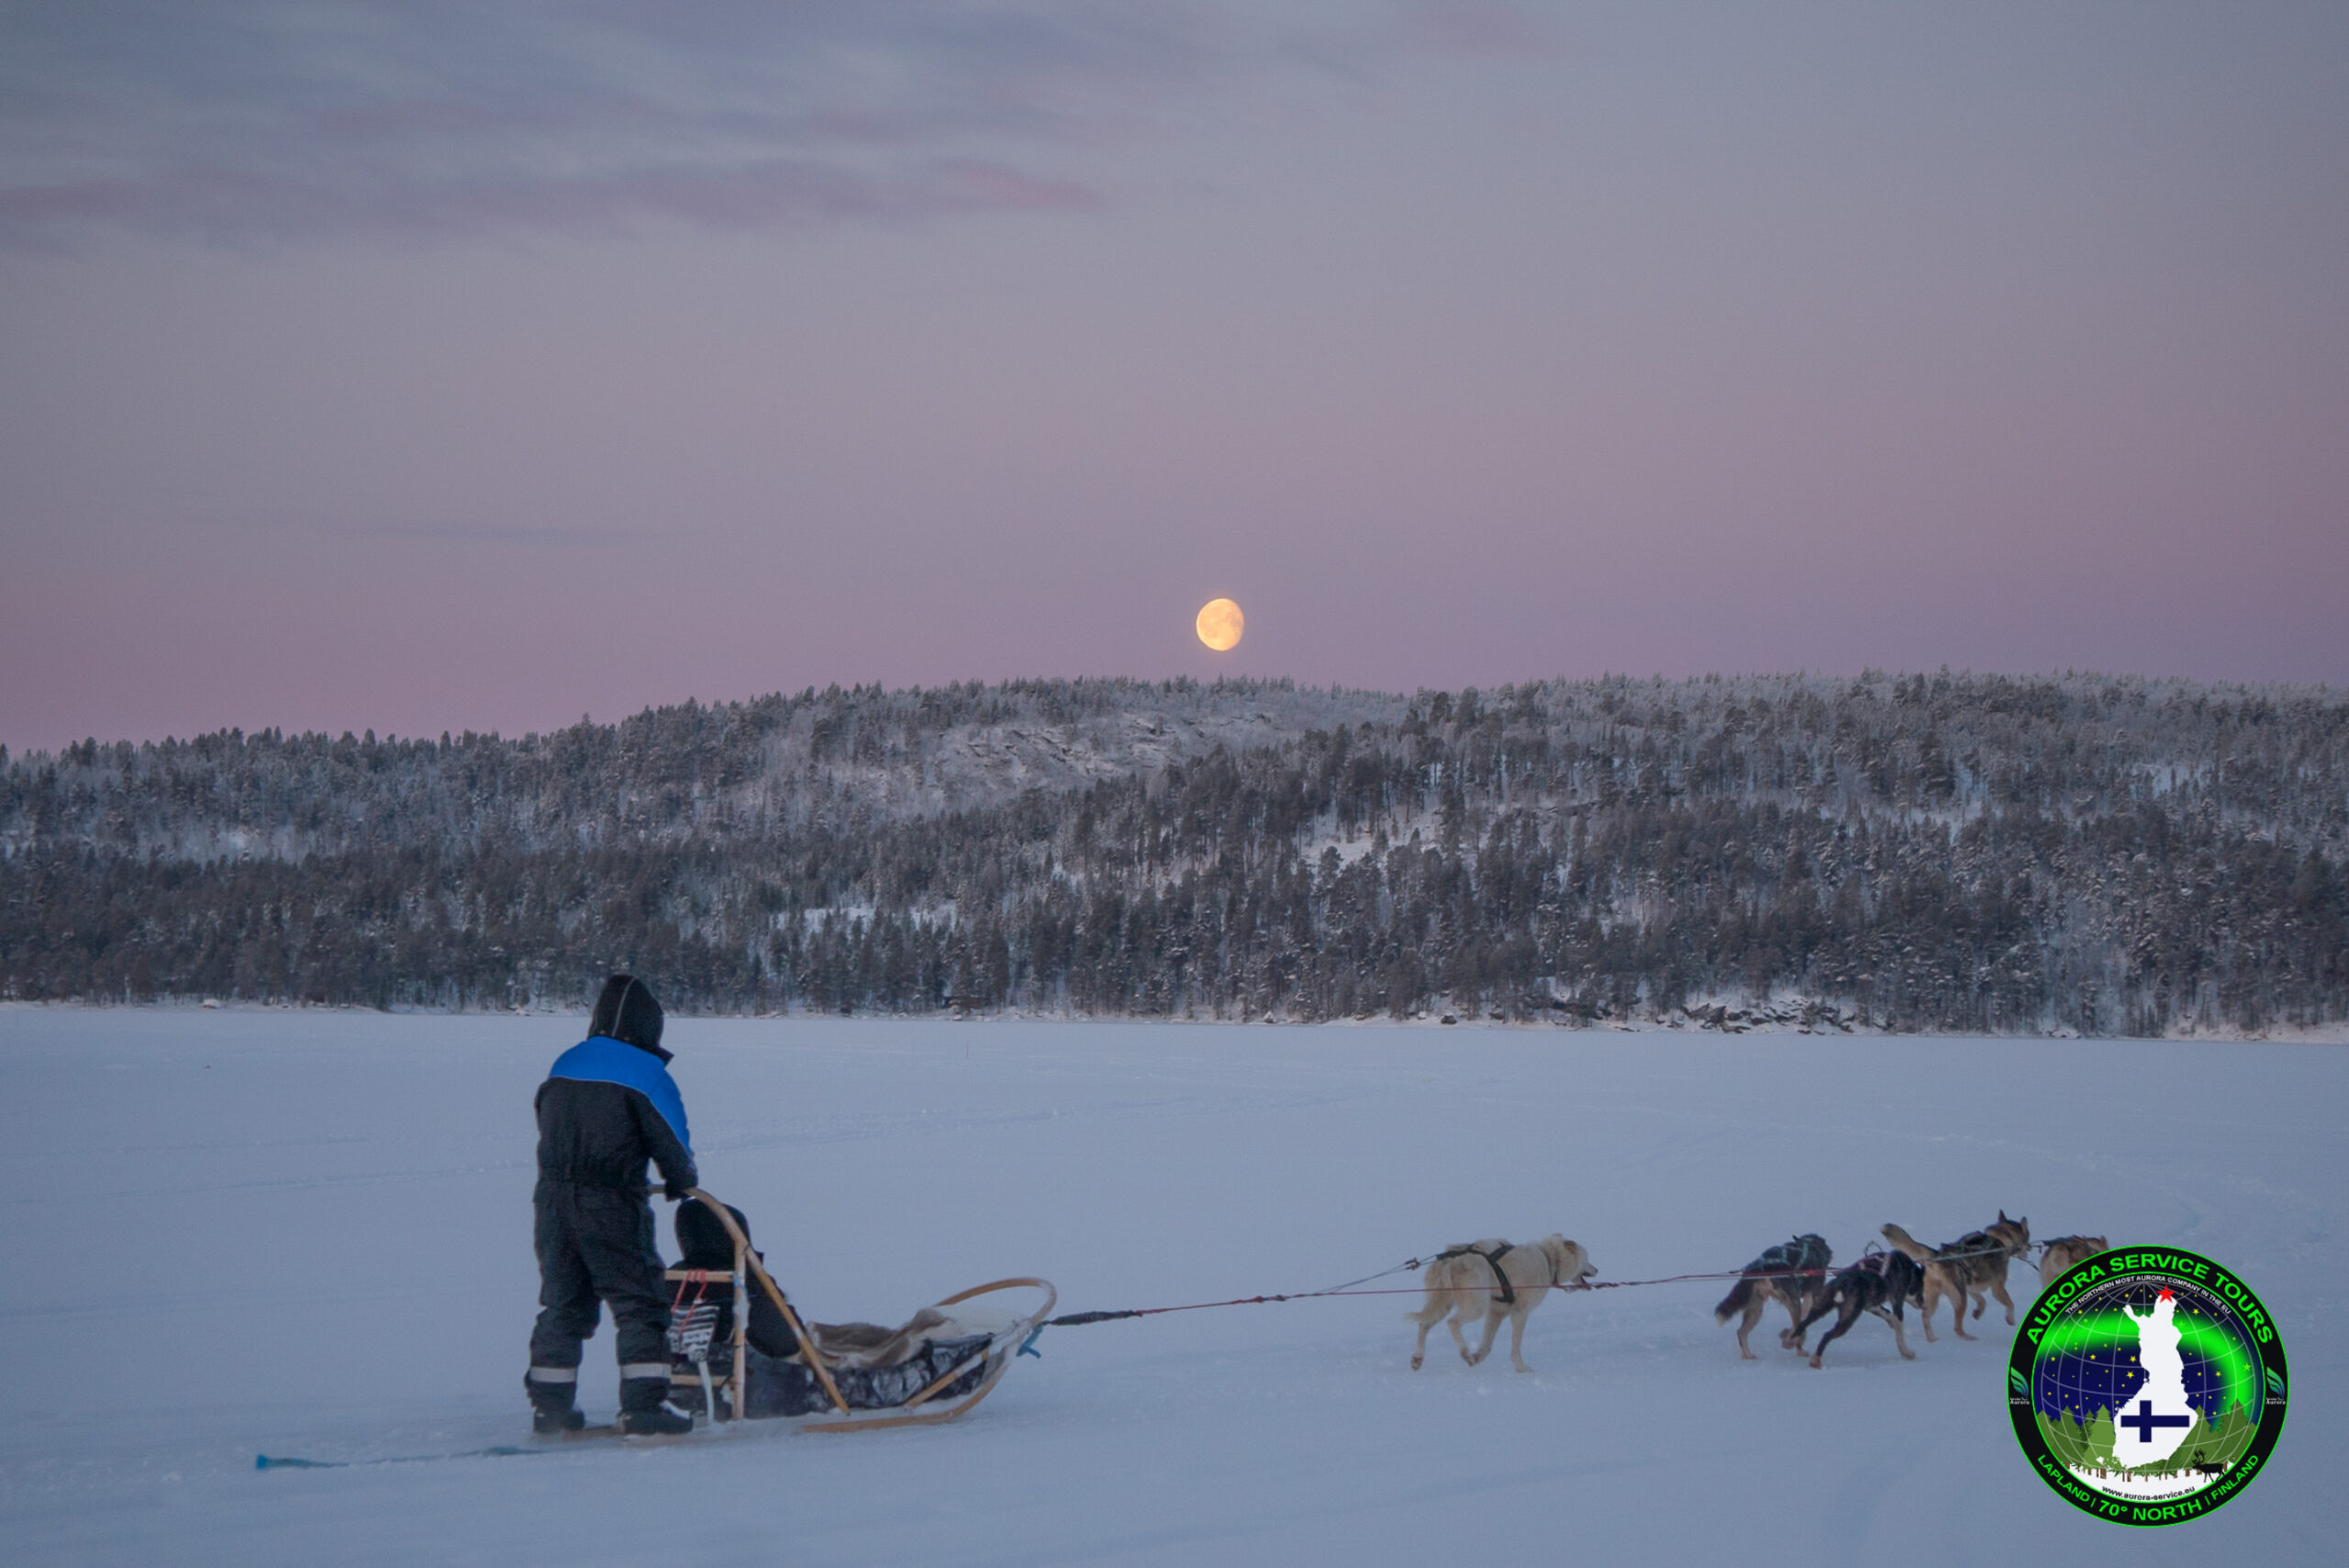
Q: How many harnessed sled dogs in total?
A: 5